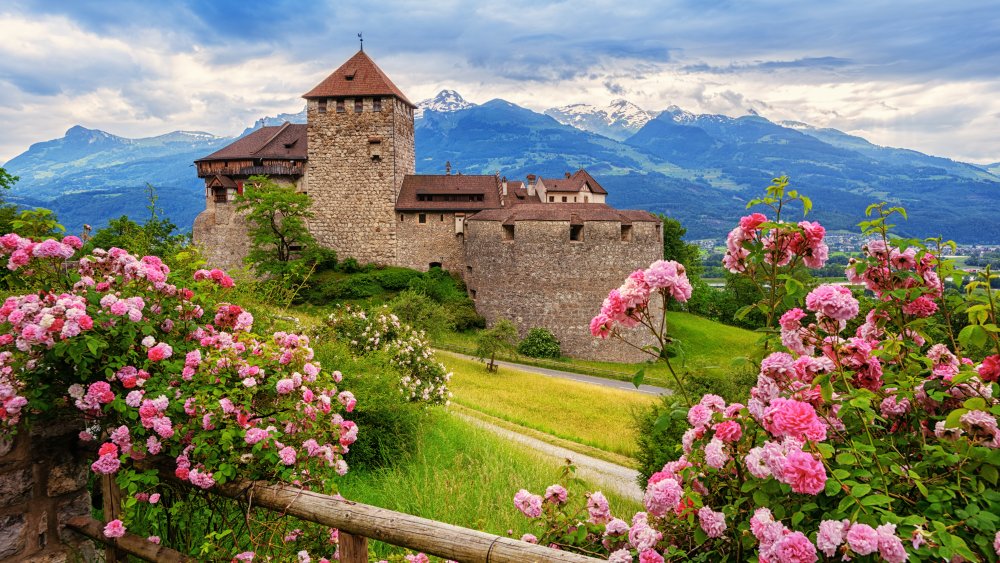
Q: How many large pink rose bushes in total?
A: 2